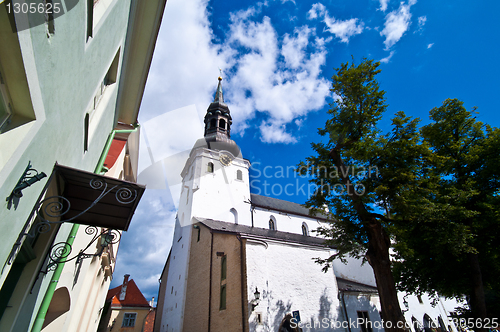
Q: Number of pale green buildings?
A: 1